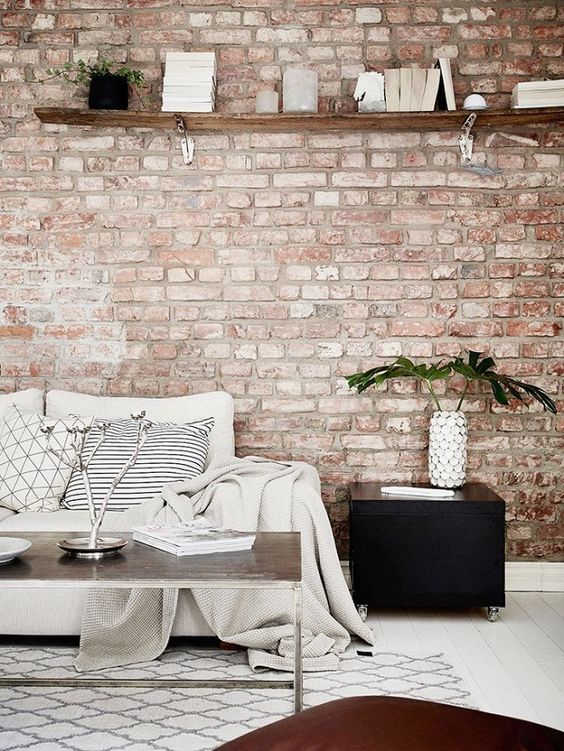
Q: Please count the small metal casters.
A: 2